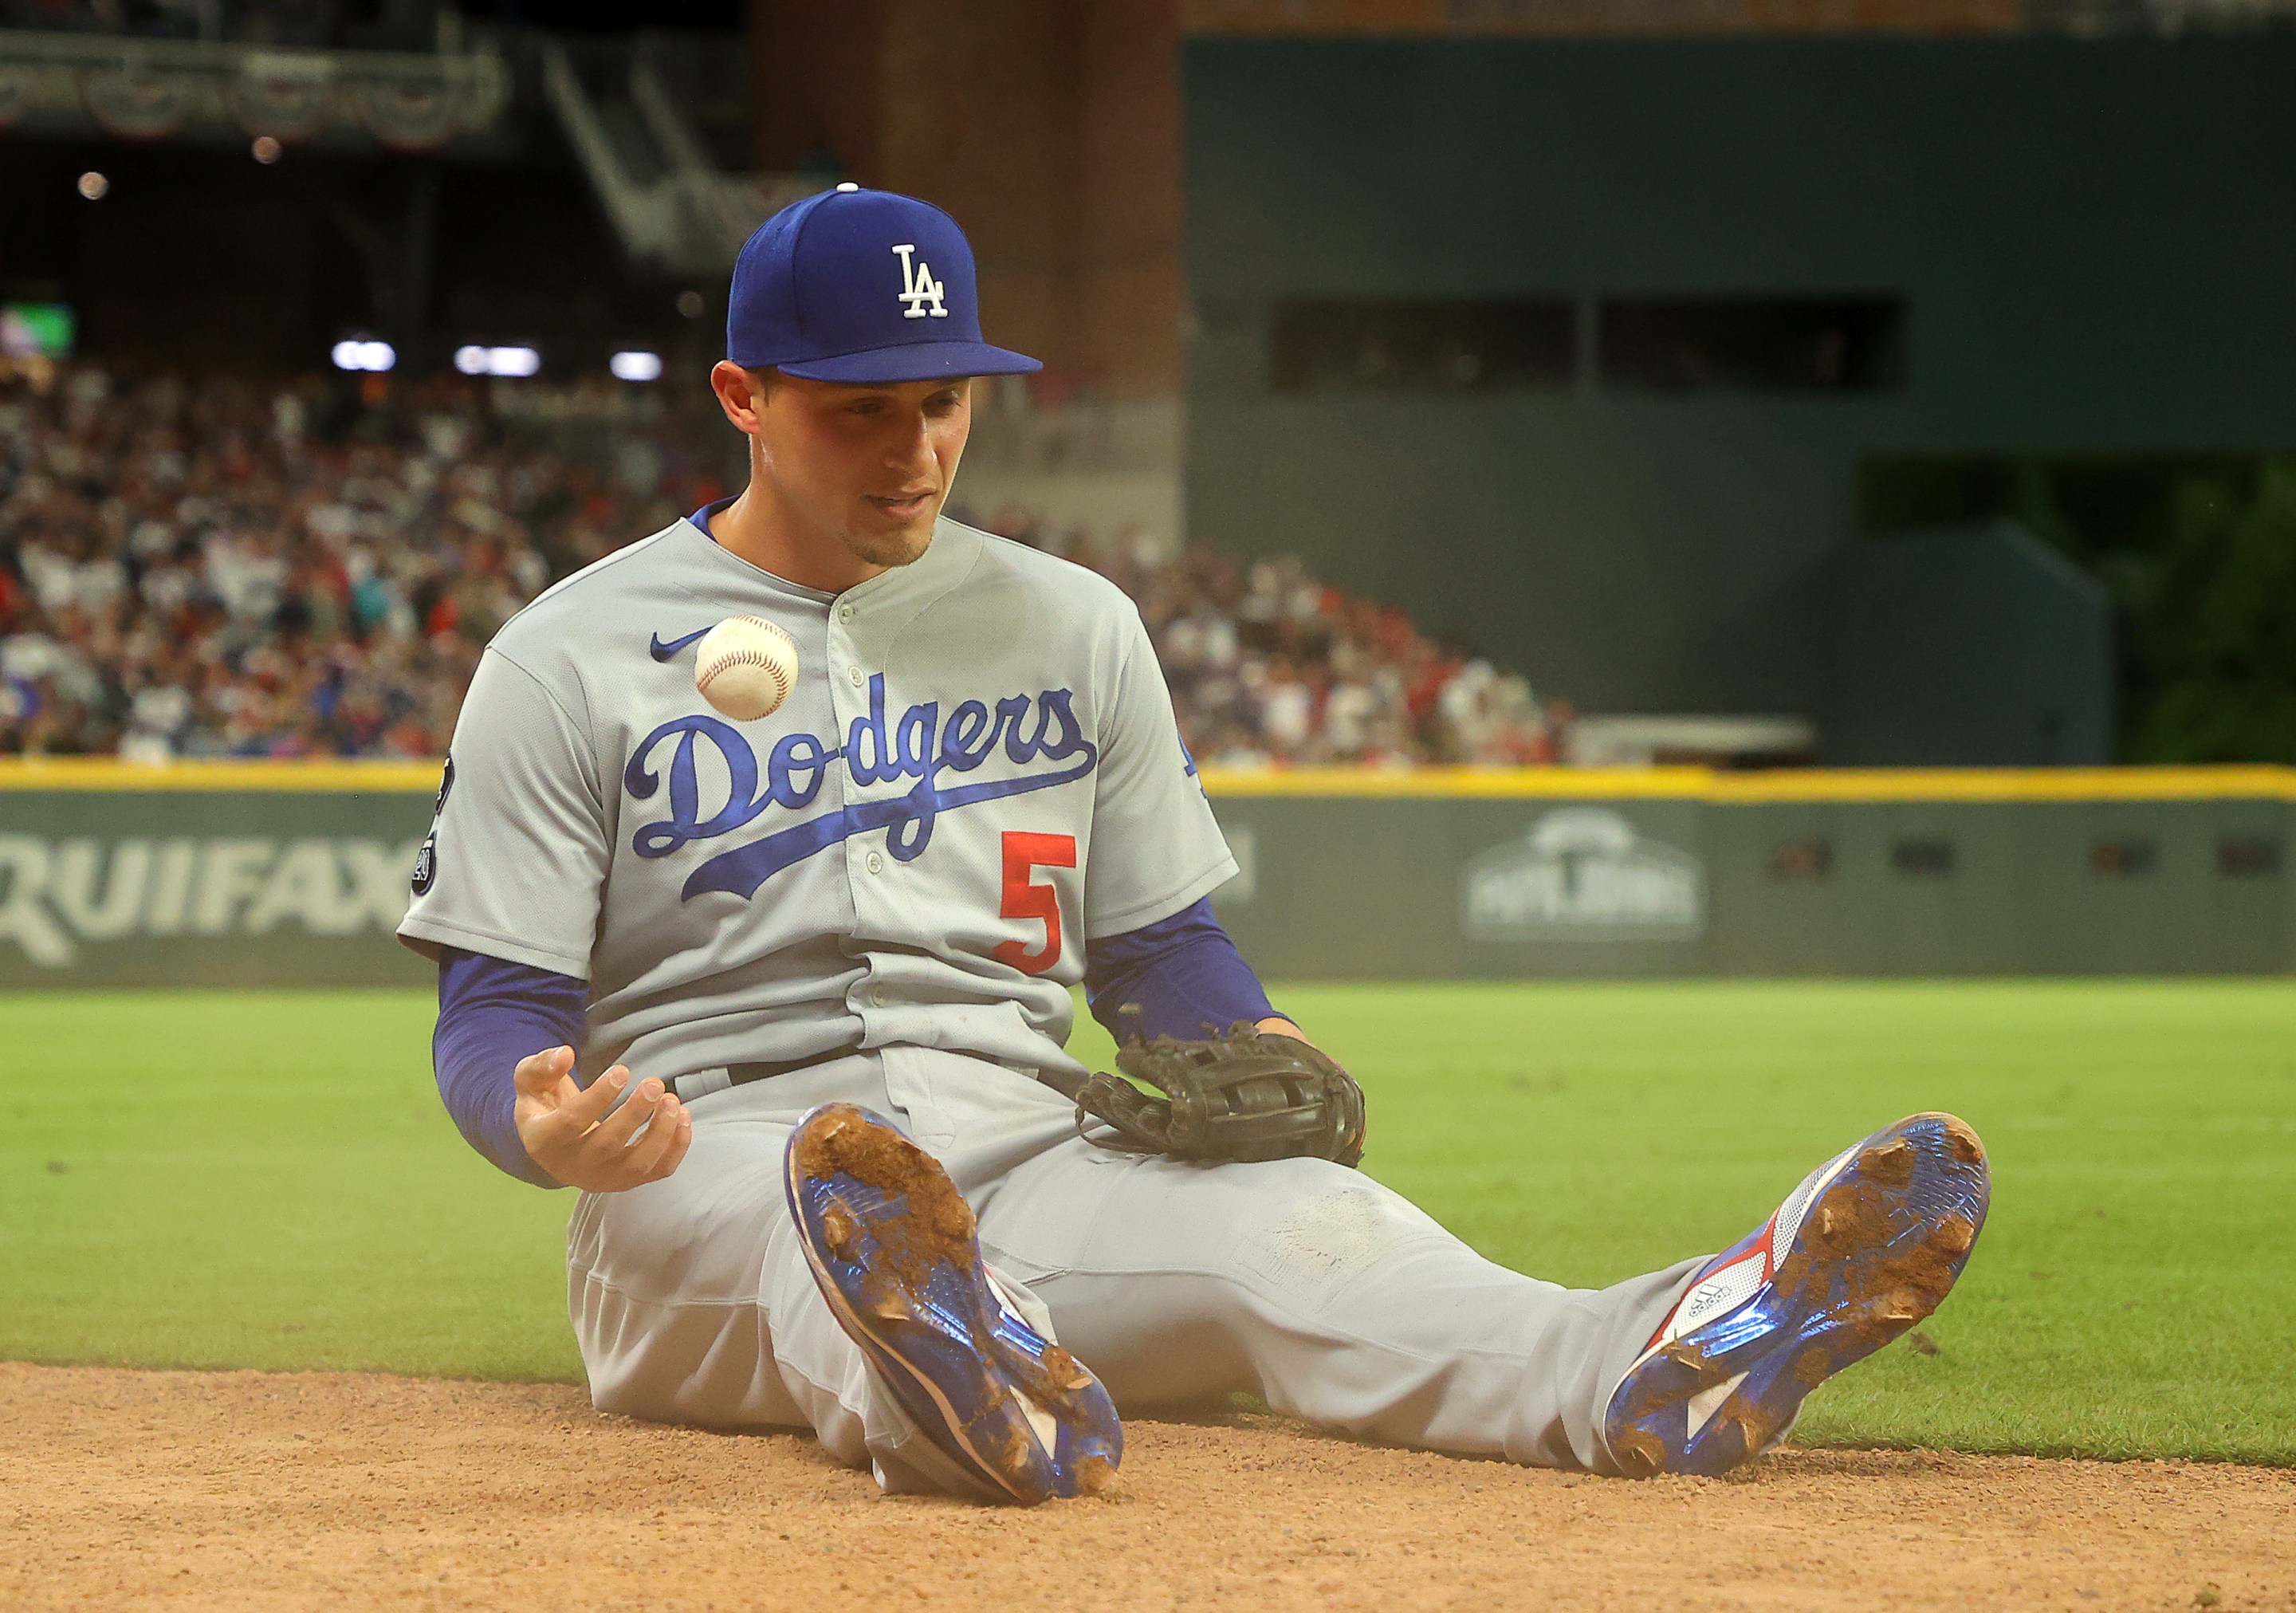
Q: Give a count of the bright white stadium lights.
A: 3